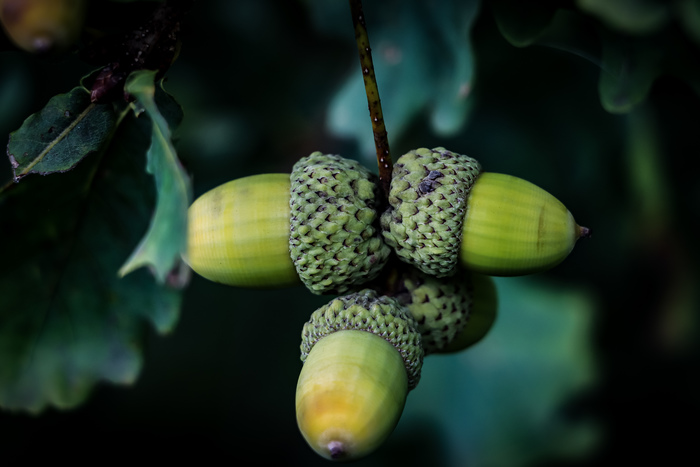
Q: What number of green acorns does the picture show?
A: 4